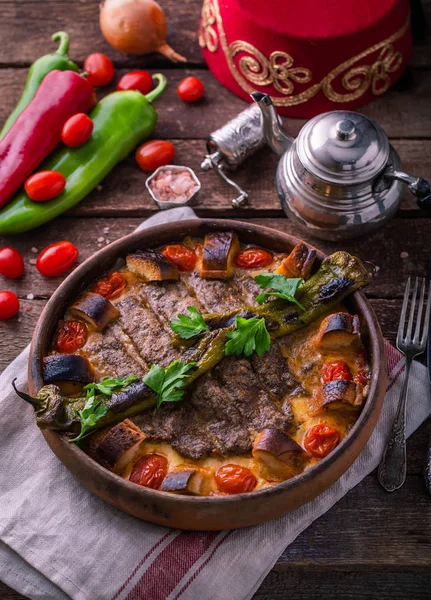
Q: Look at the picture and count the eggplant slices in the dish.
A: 10